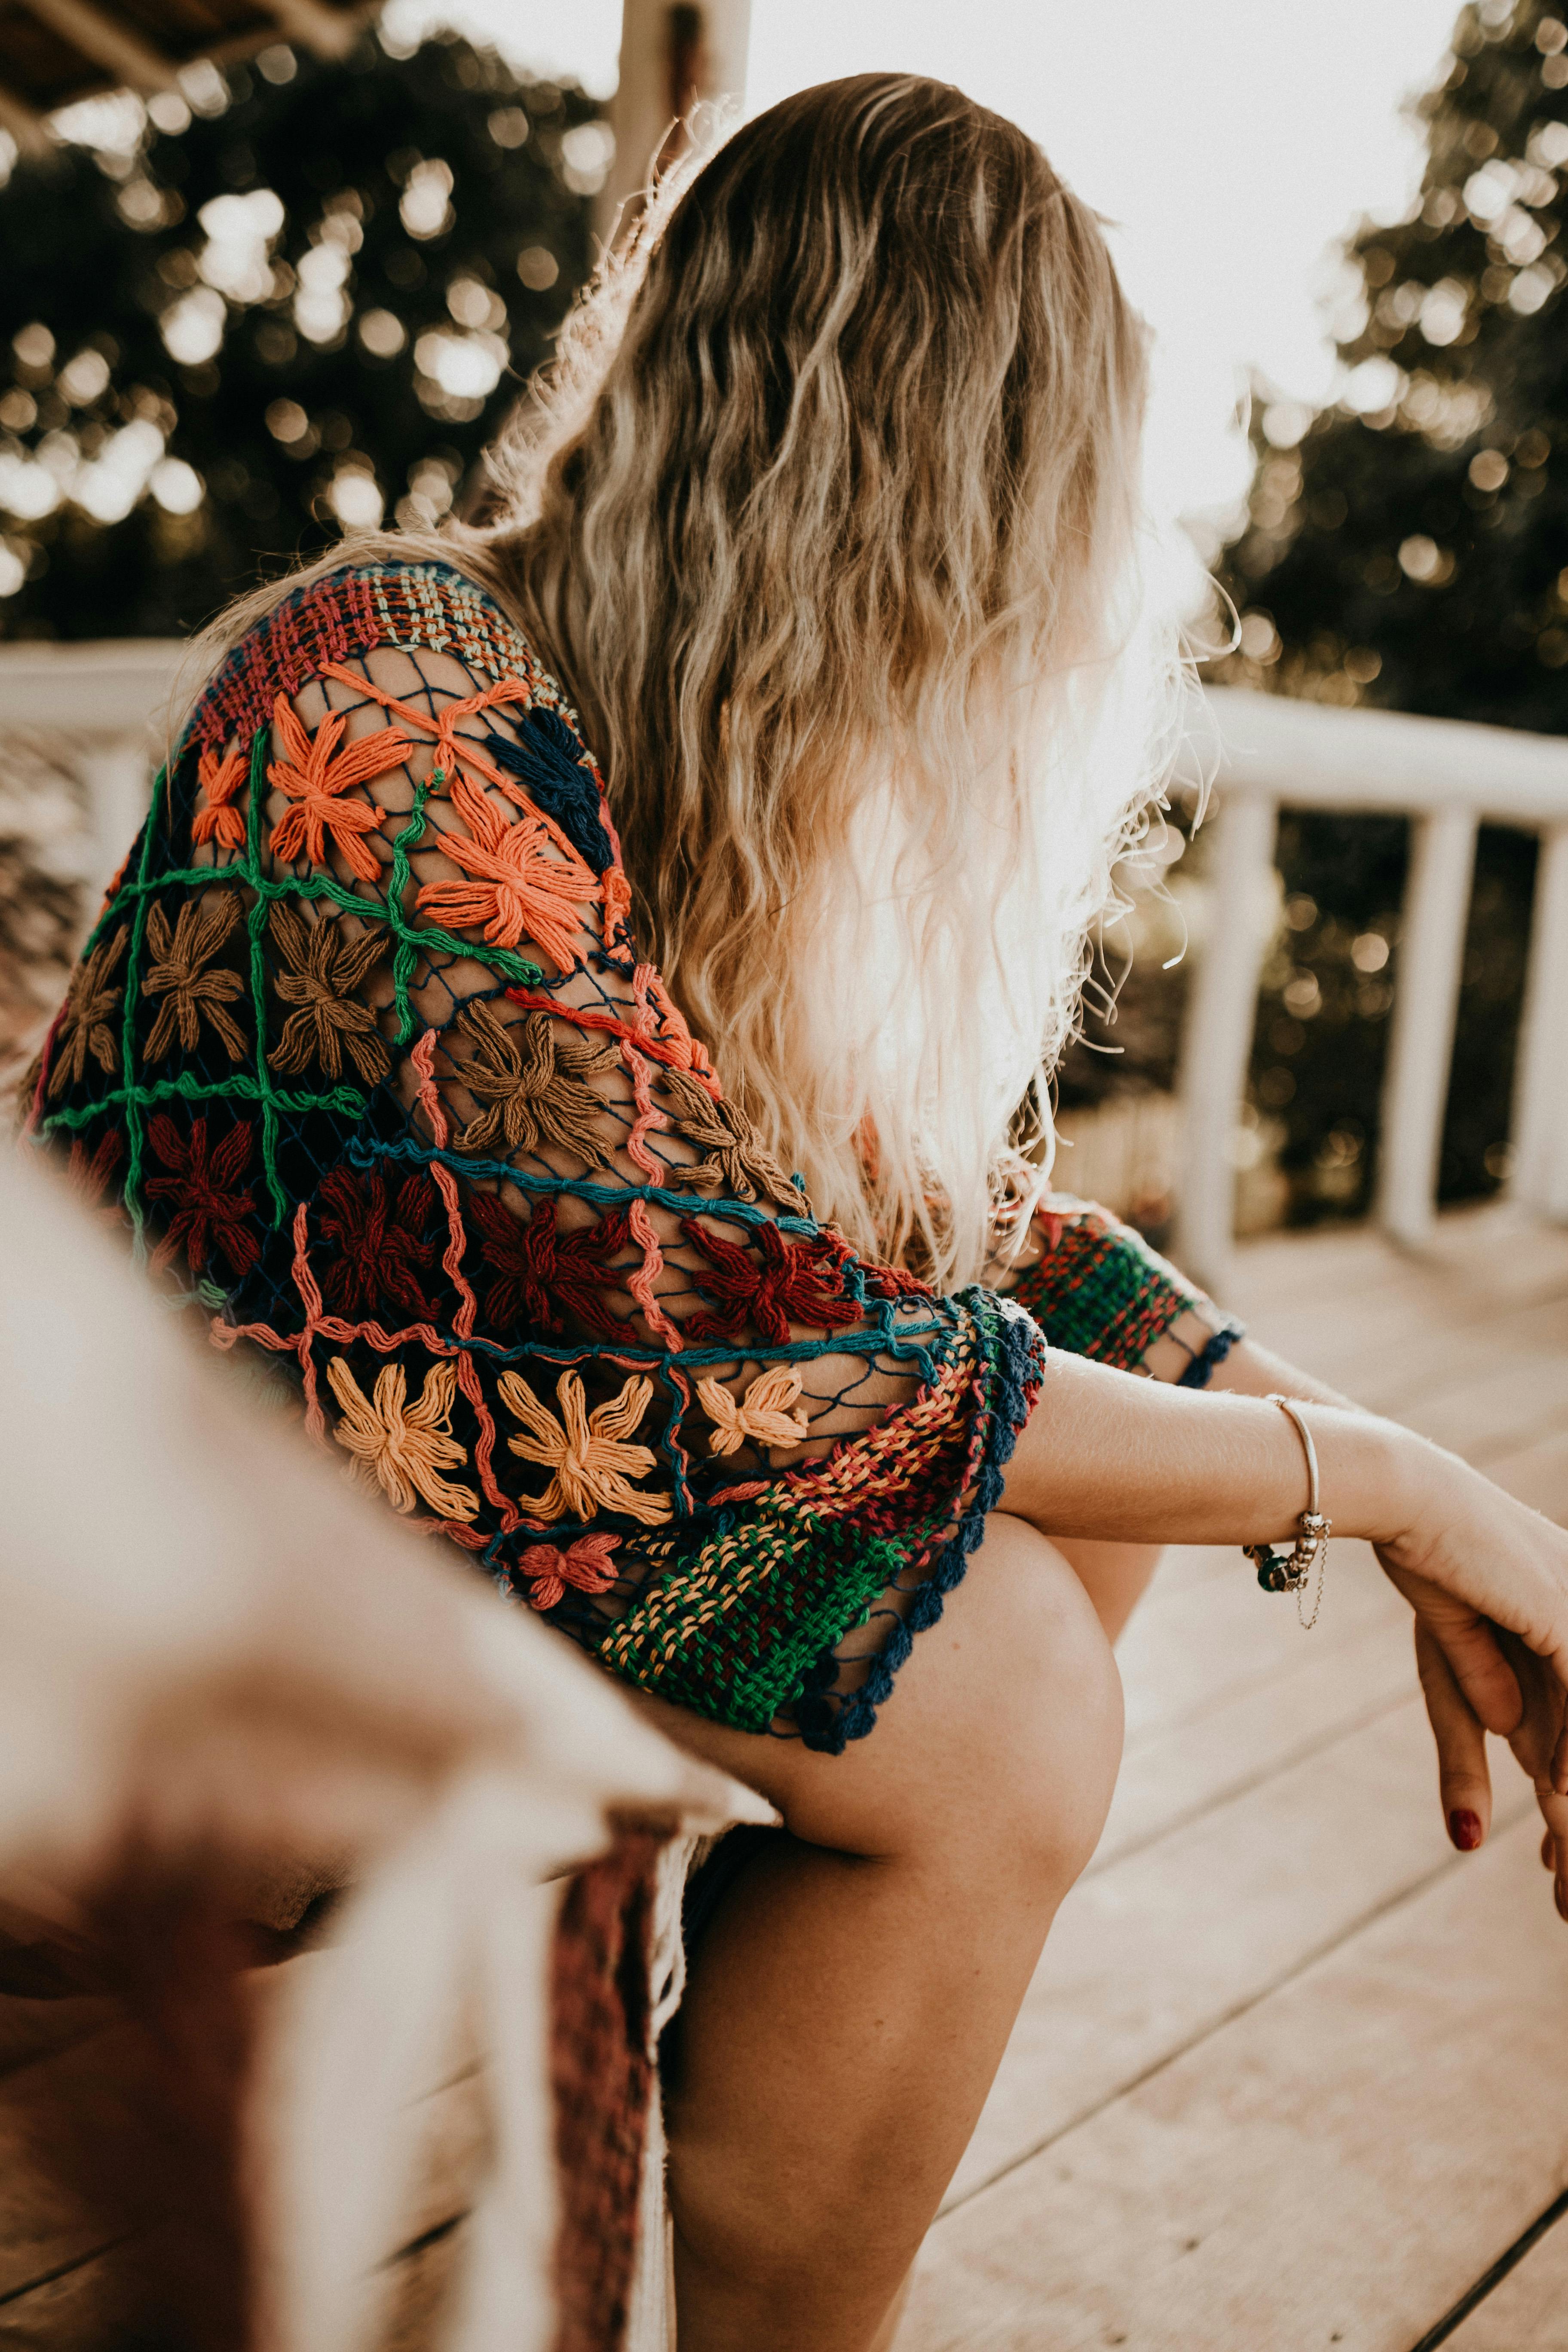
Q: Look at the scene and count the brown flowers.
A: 5